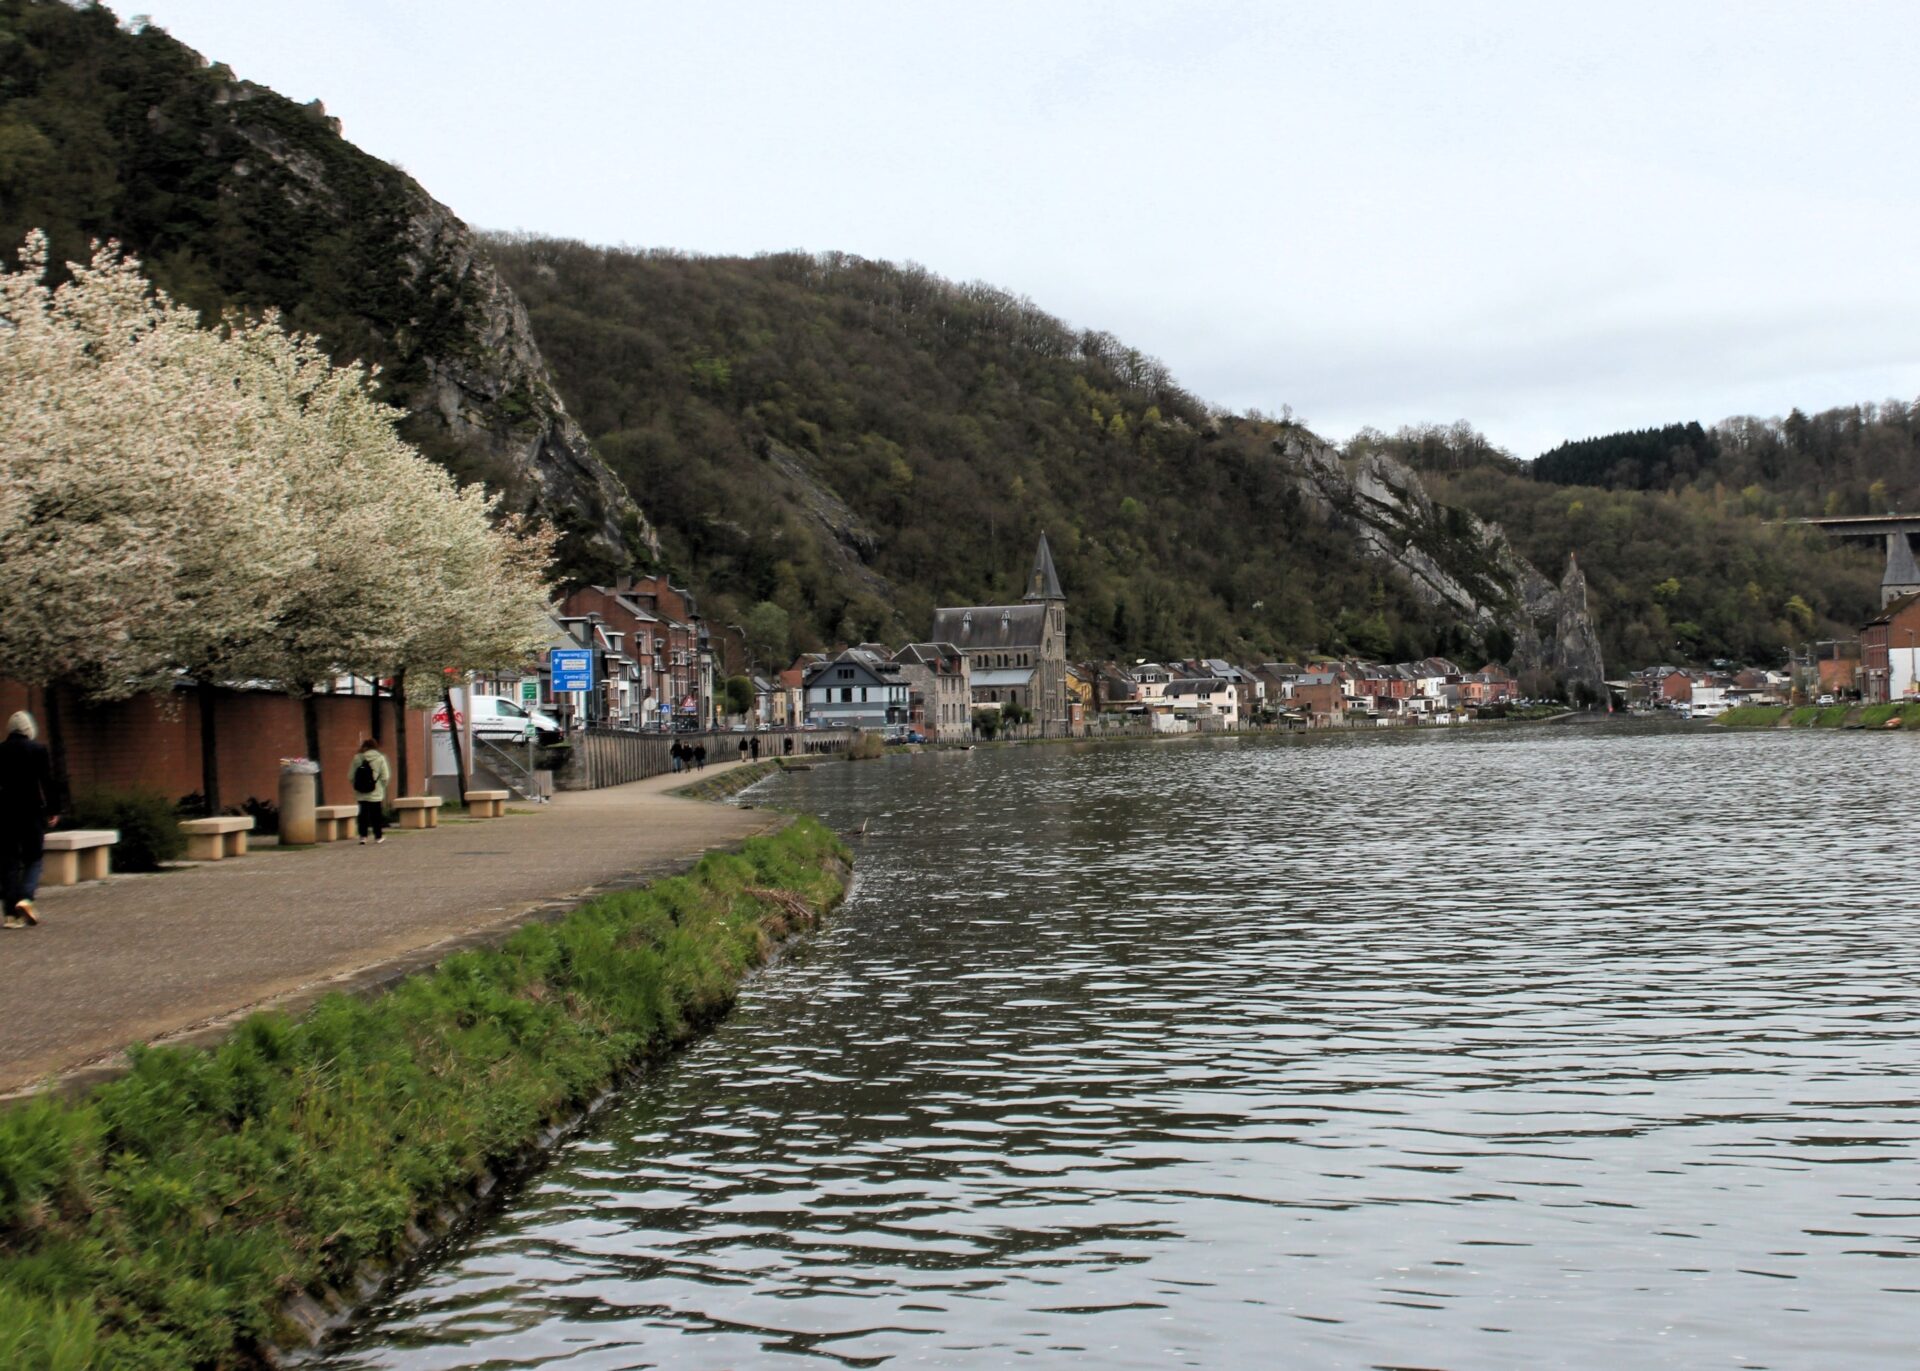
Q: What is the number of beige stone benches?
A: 5